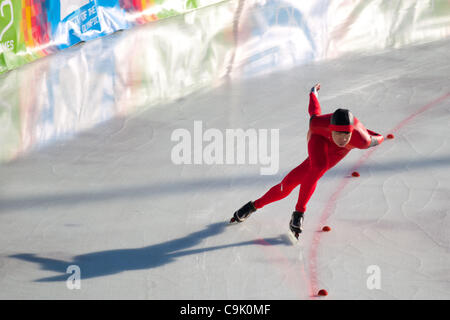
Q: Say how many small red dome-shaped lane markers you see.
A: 4